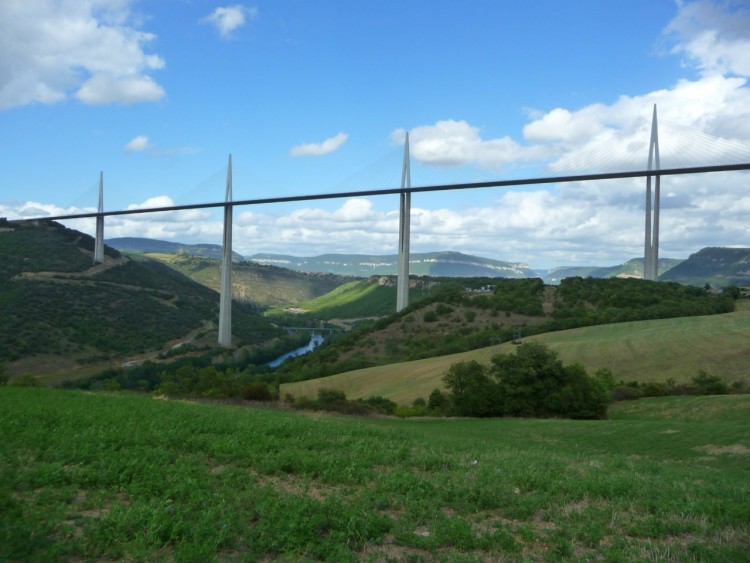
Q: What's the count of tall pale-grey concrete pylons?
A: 4